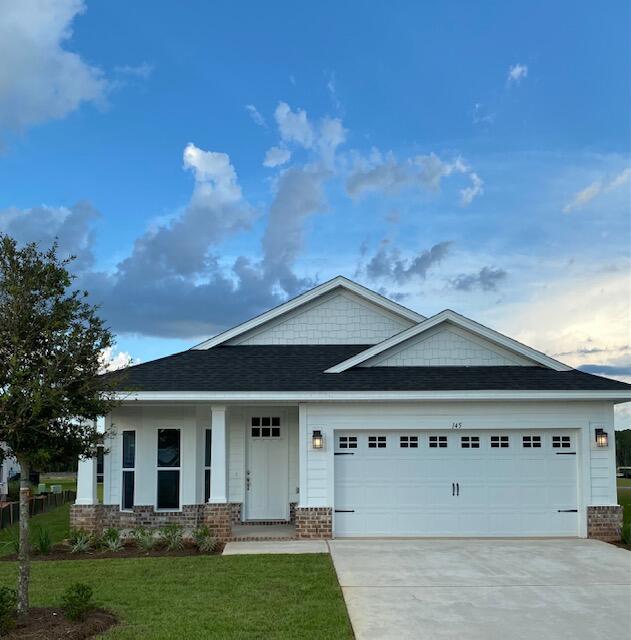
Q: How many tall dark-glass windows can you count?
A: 3